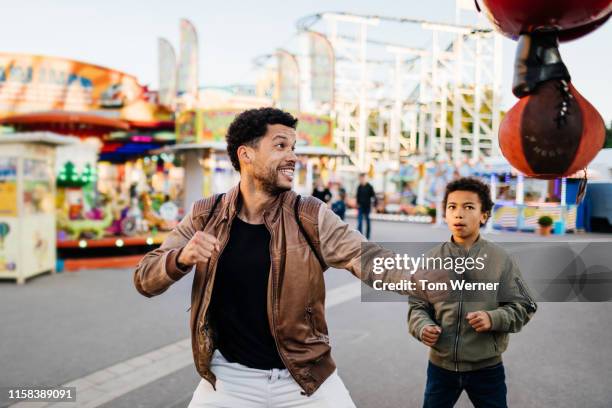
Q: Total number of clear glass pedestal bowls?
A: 0